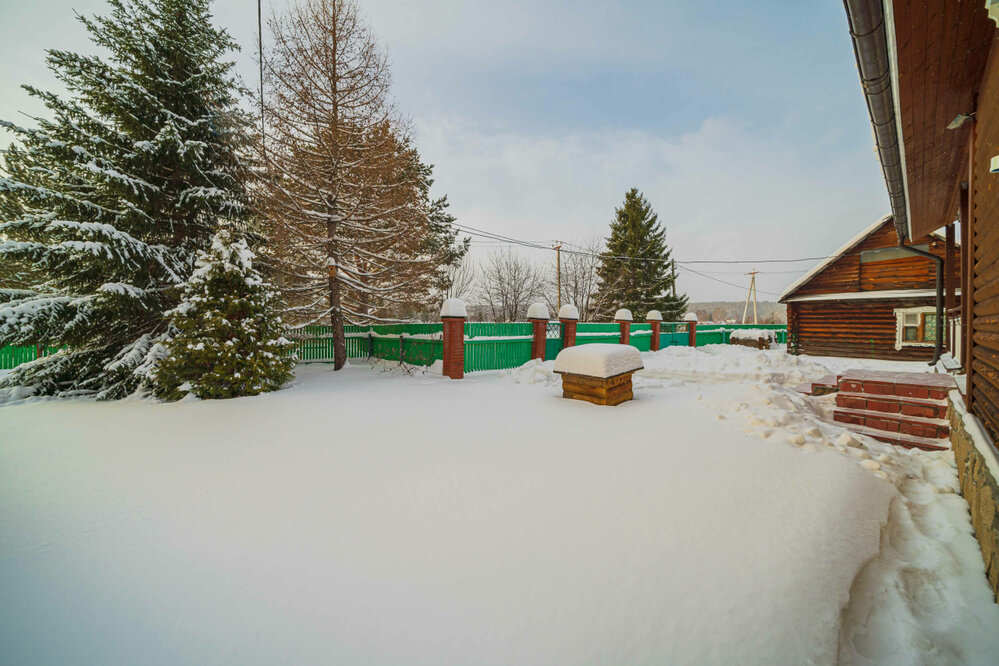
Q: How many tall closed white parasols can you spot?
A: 0